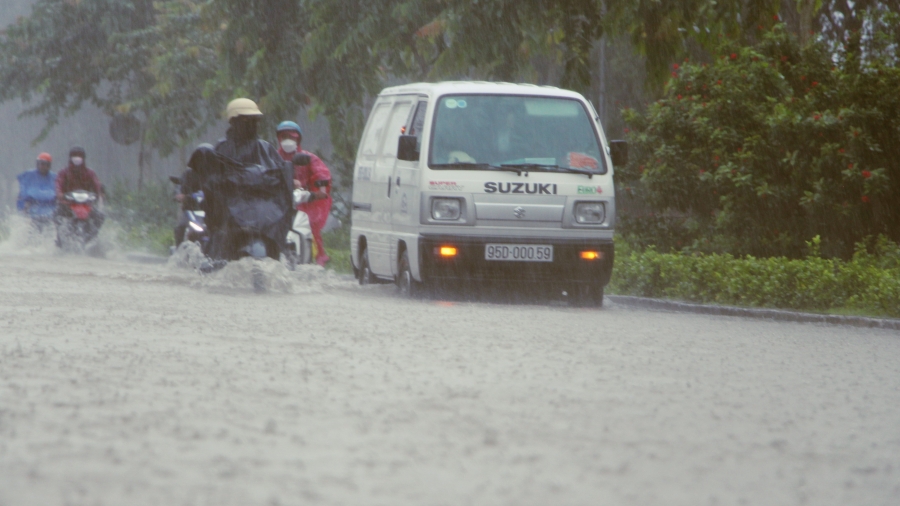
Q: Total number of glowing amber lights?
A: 2